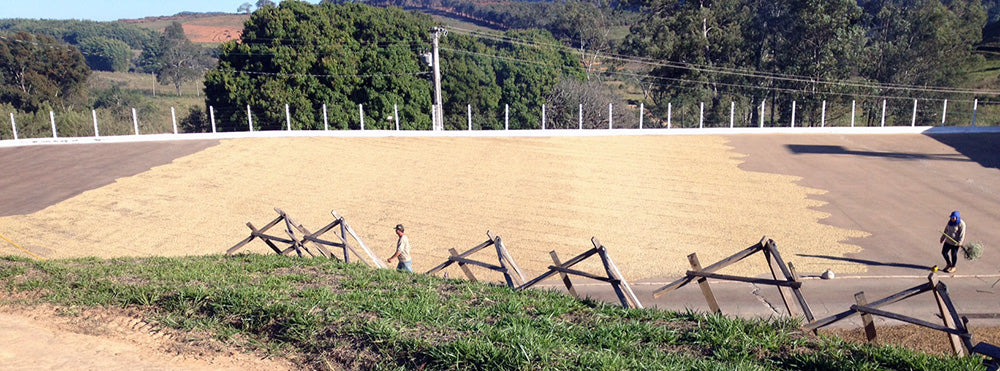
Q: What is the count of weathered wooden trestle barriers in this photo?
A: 6